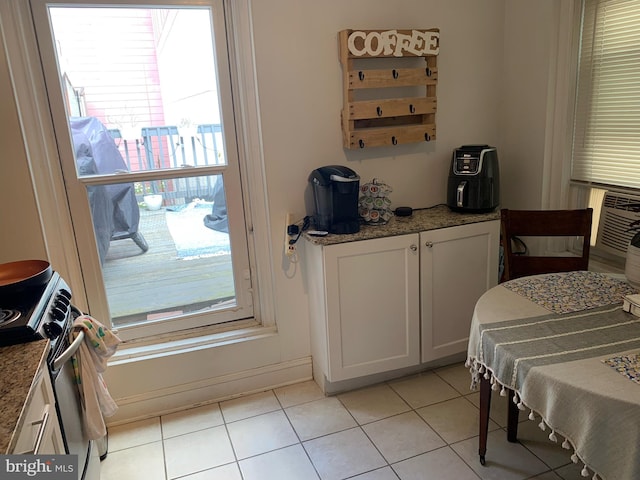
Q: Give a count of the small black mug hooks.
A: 8